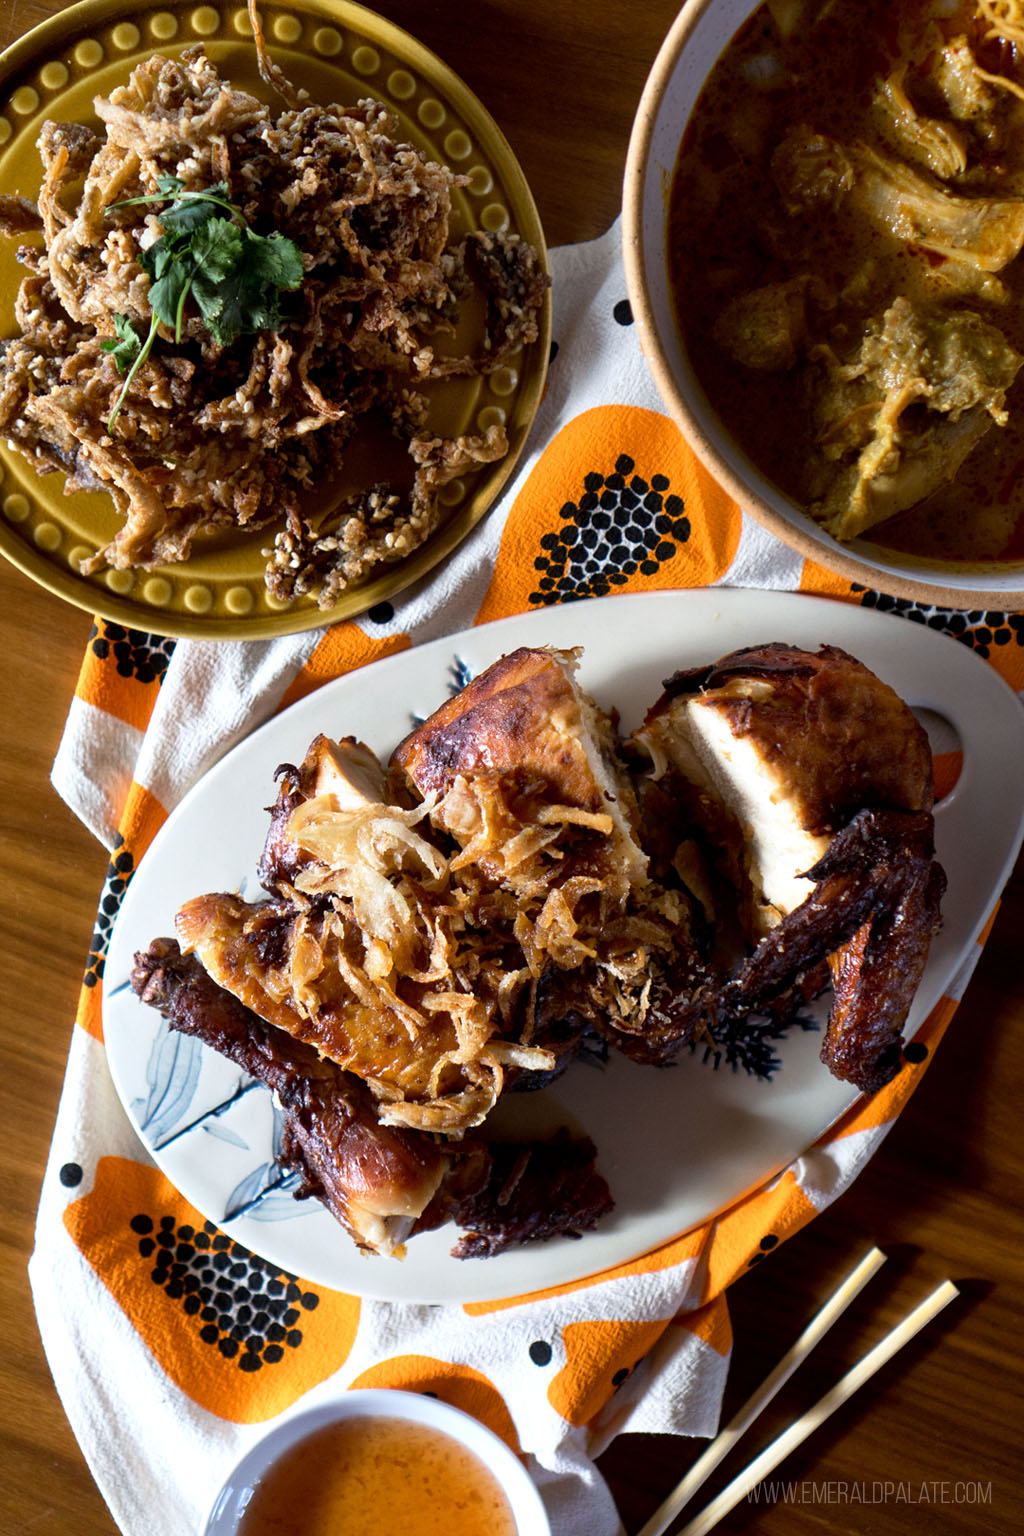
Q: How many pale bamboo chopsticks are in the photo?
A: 2